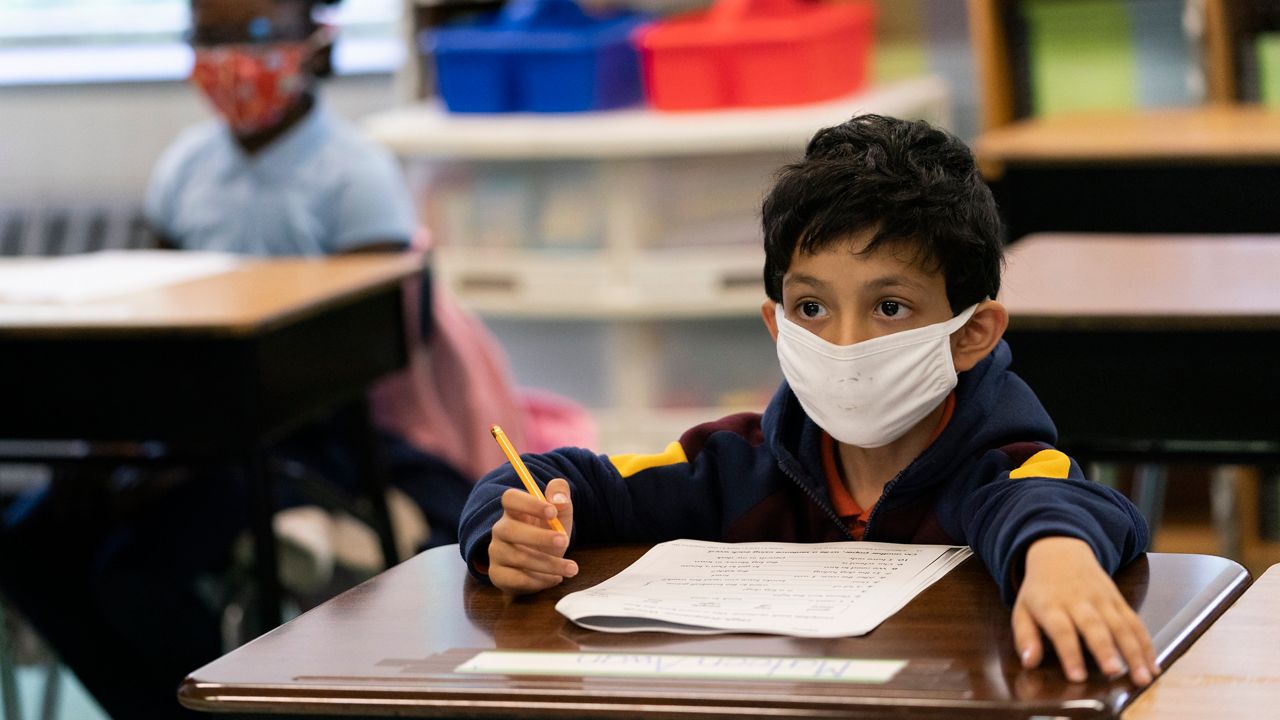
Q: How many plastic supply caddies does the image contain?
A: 2